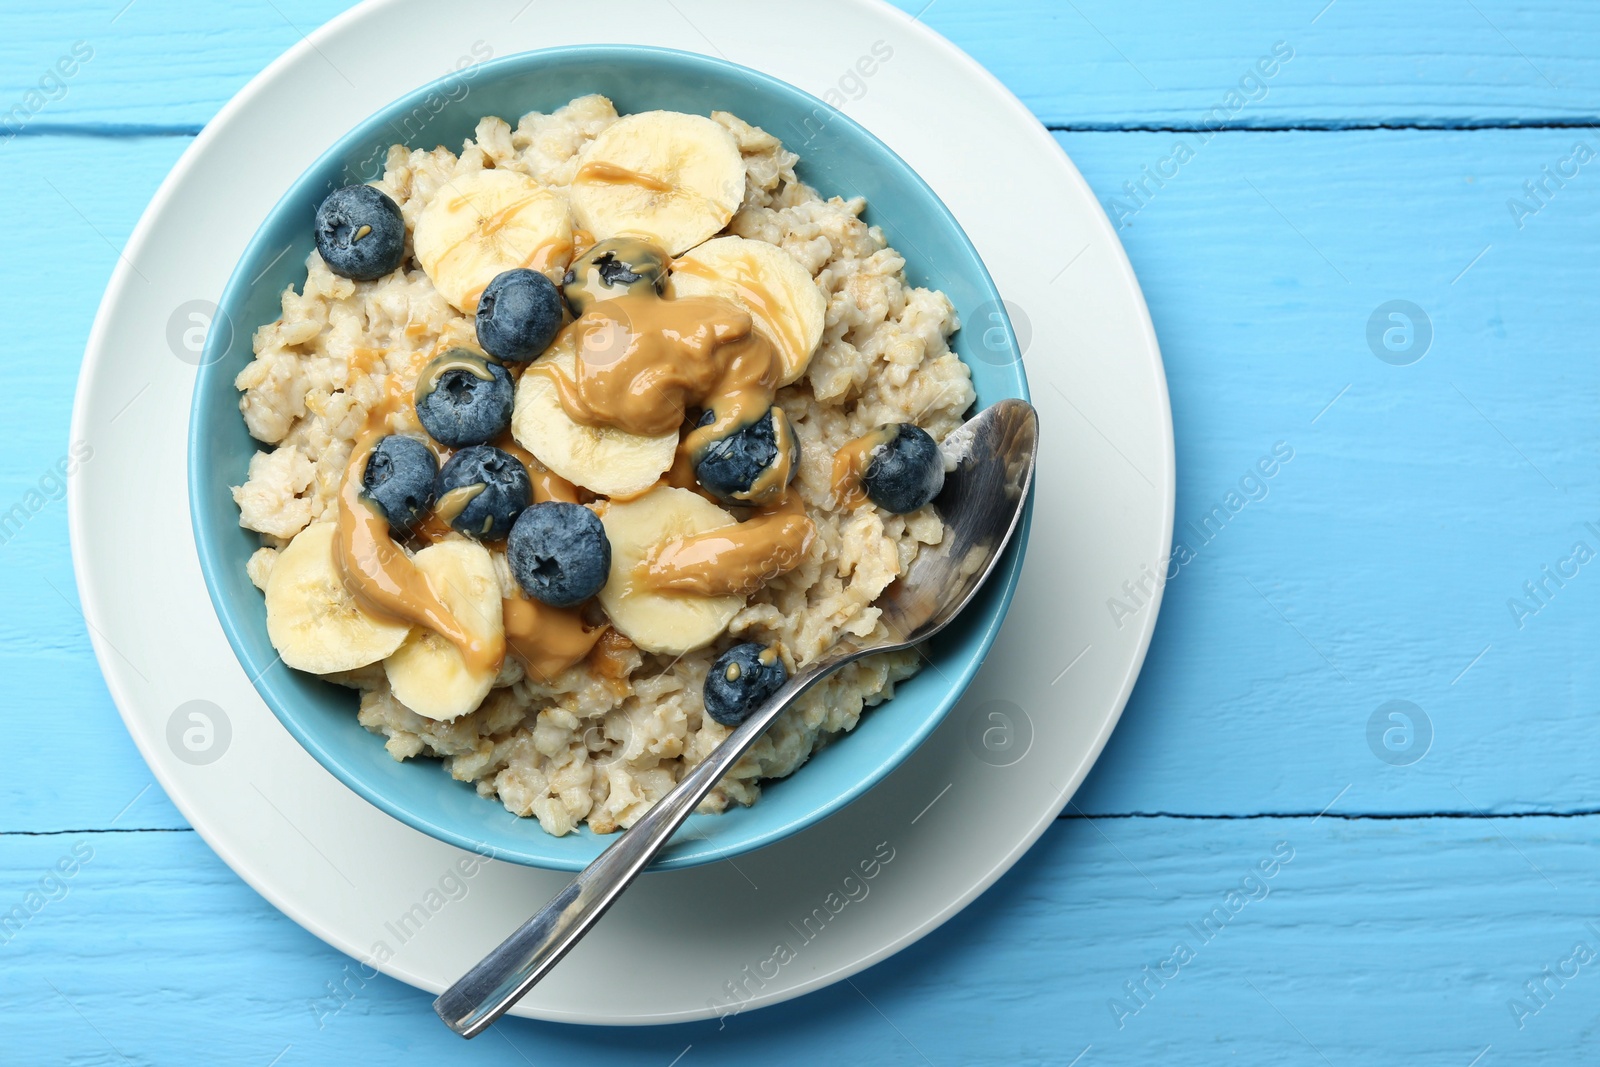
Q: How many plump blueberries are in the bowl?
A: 10